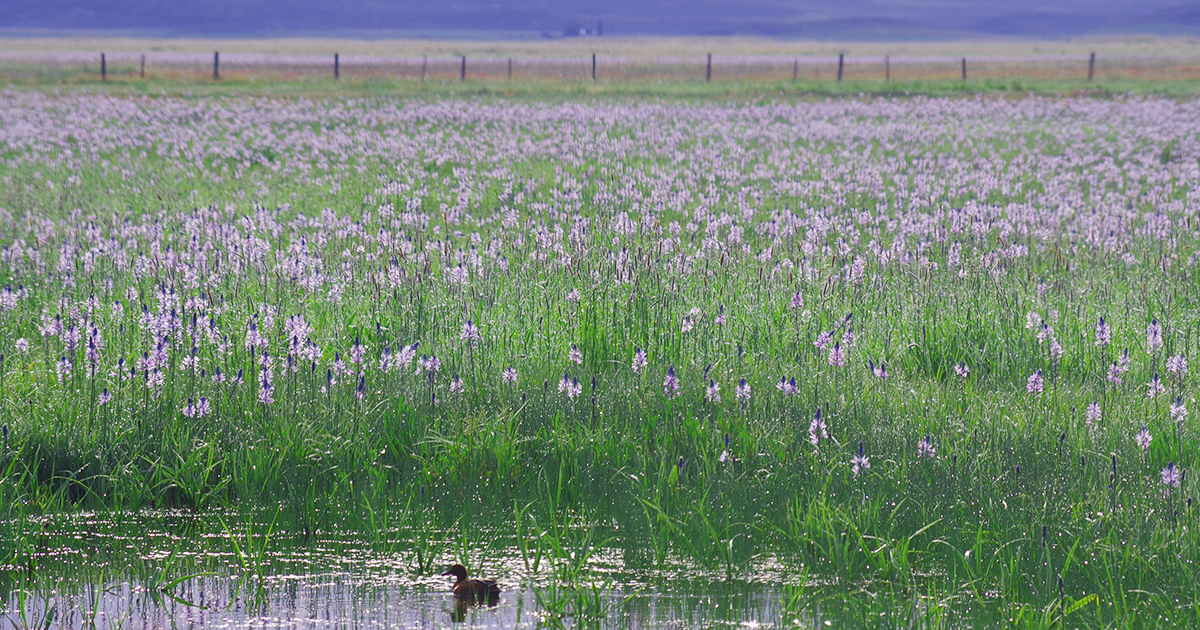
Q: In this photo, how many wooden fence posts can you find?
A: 14